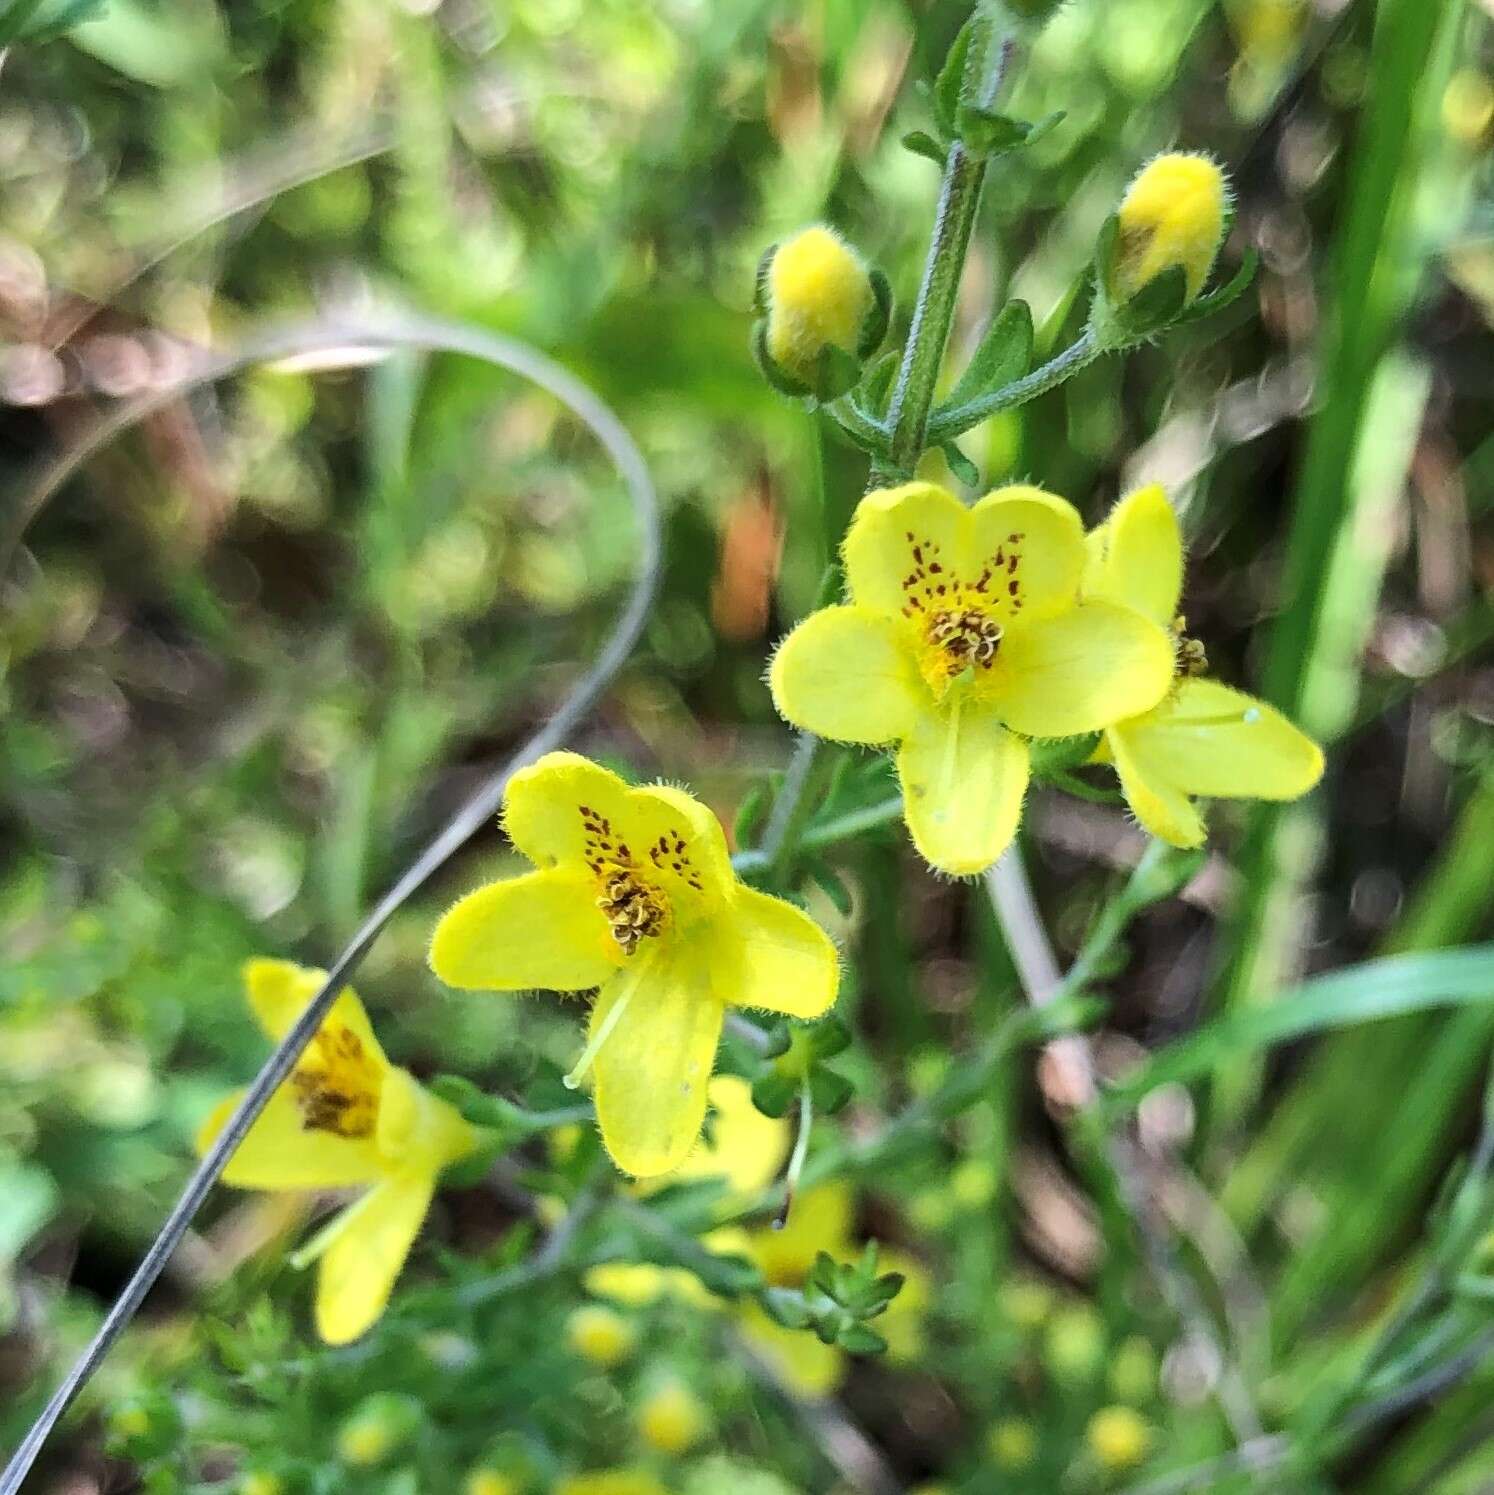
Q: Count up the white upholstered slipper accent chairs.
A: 0